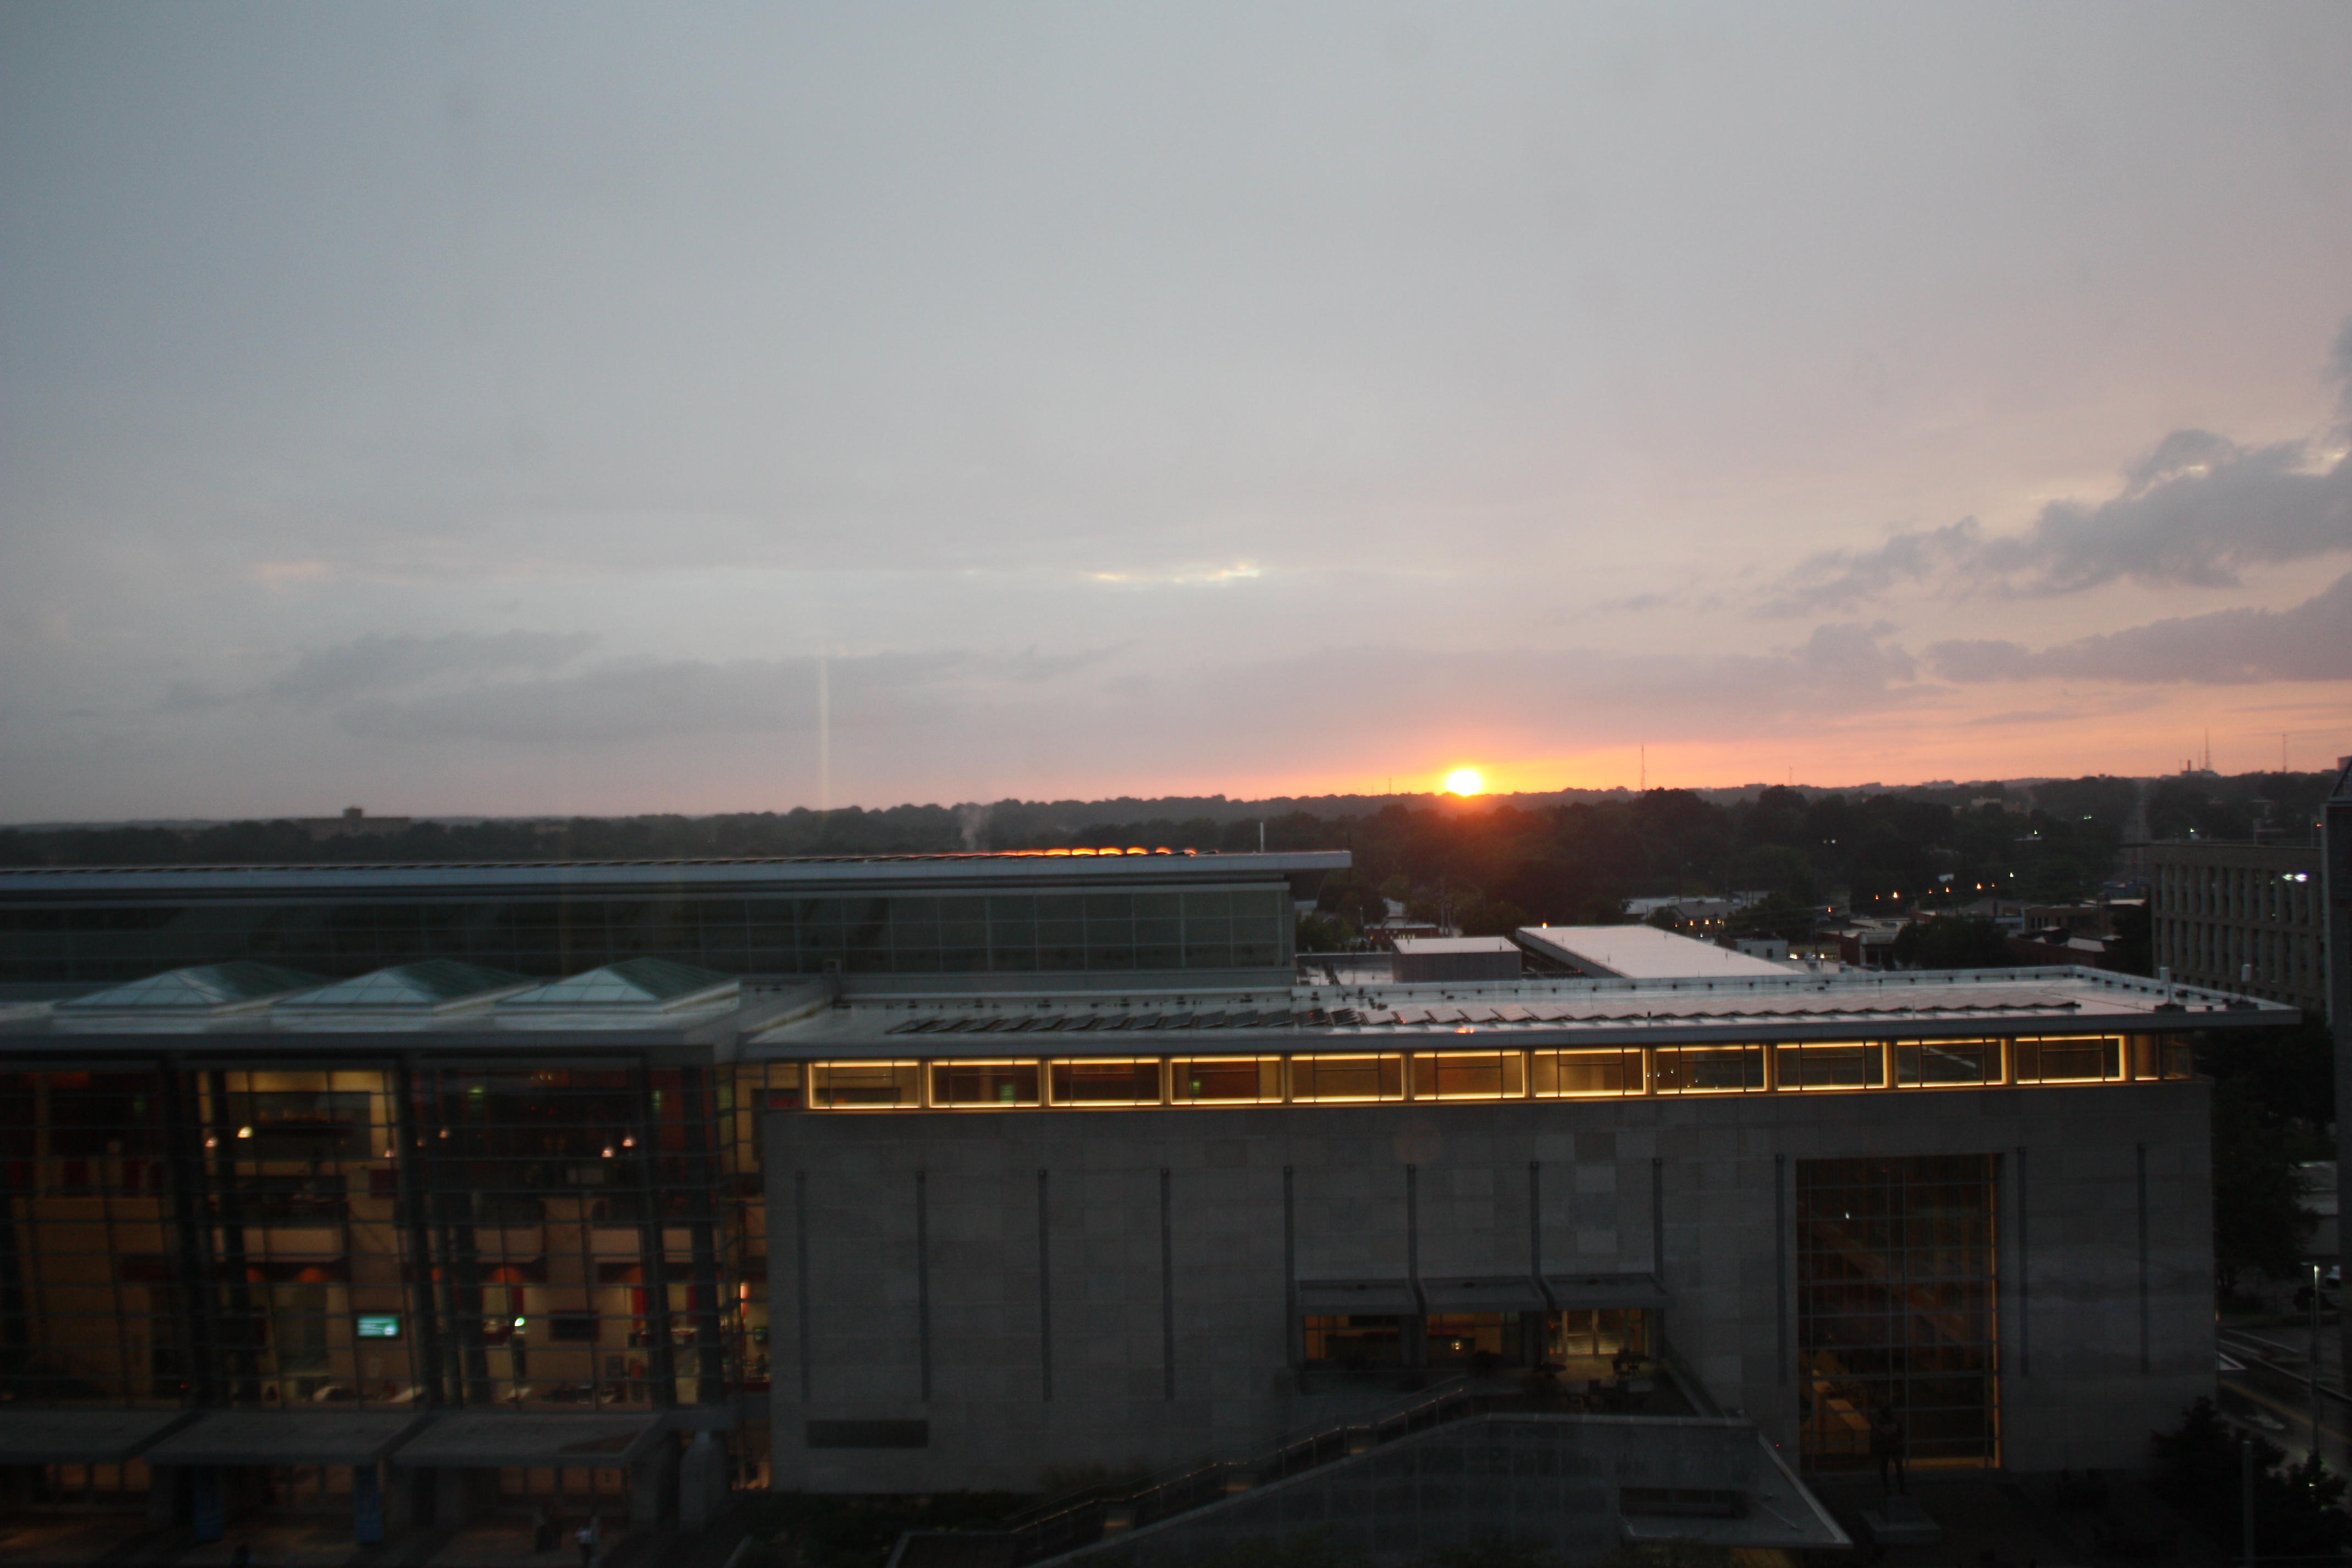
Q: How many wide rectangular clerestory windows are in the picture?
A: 11